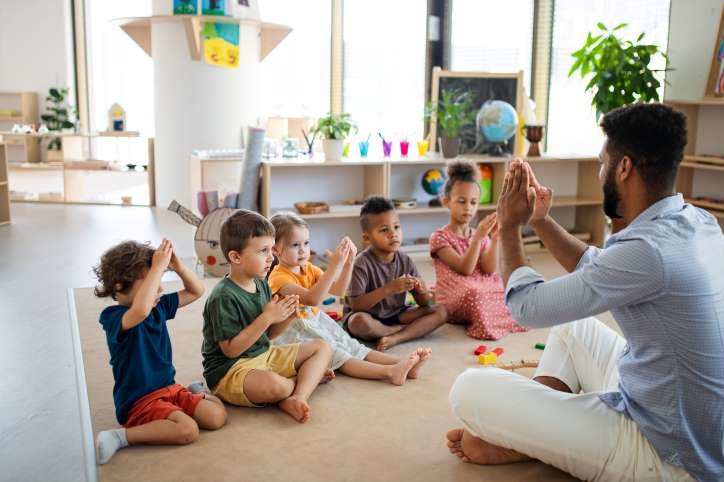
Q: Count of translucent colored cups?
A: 5